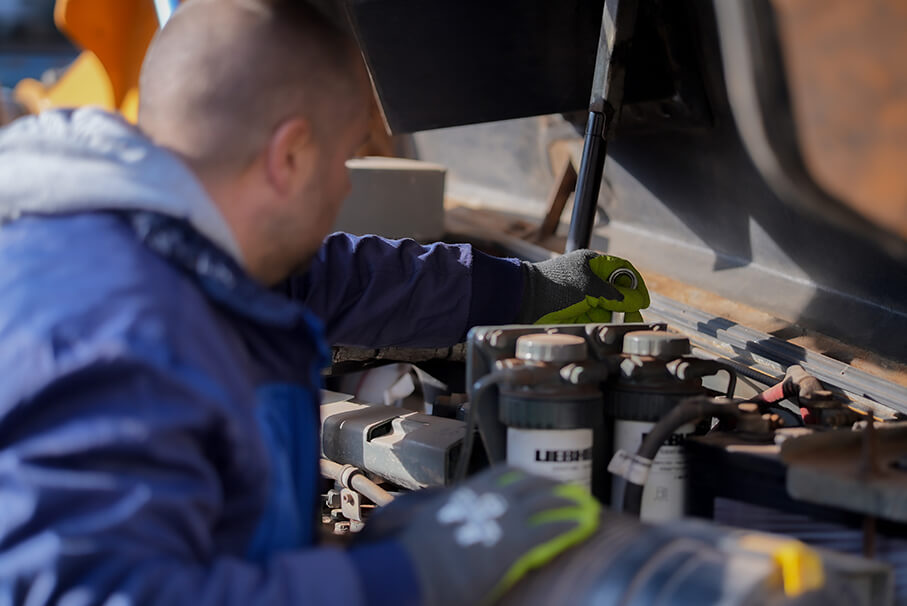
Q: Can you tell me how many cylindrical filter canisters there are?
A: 2